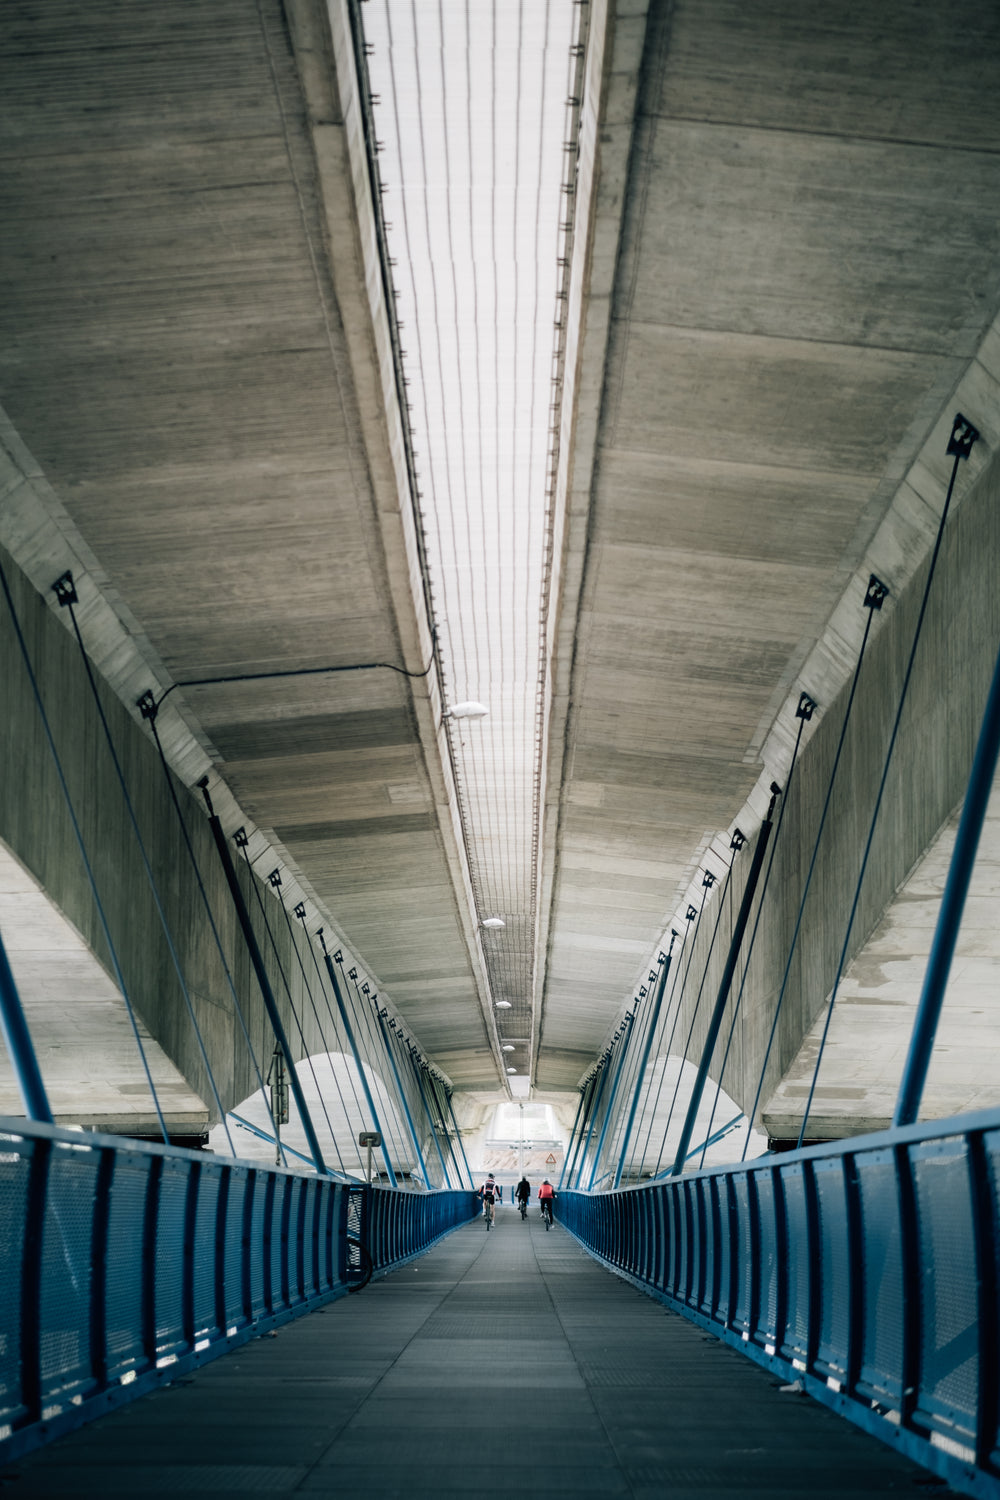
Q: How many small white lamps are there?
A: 5